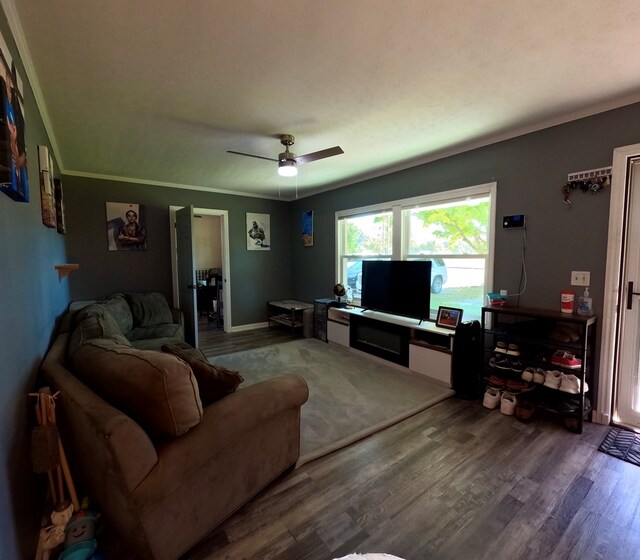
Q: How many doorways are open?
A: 1